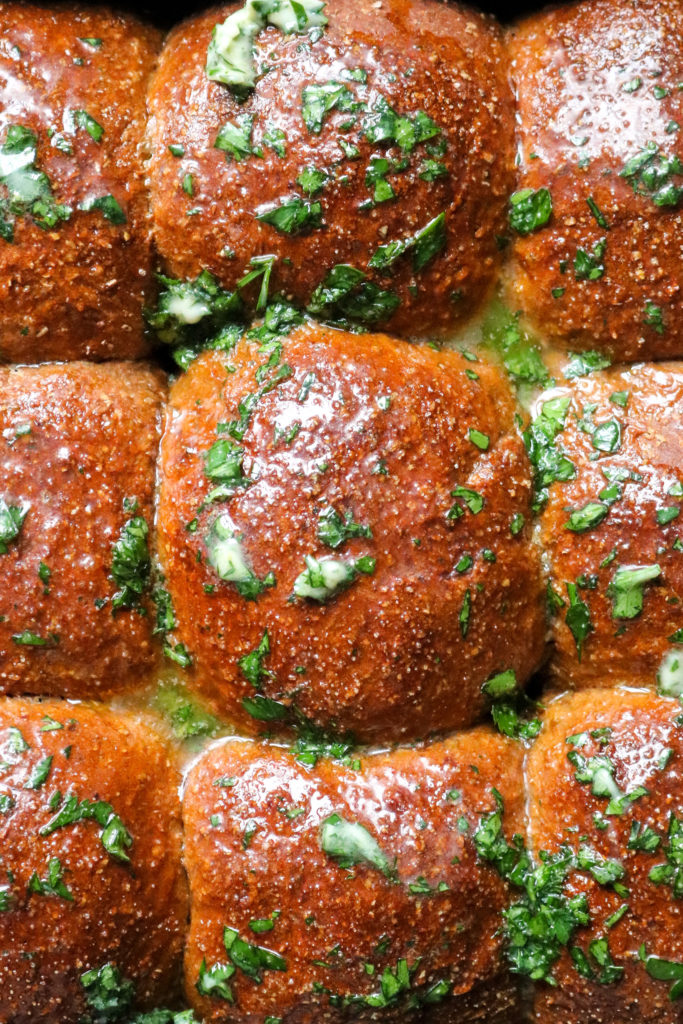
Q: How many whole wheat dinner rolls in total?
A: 9